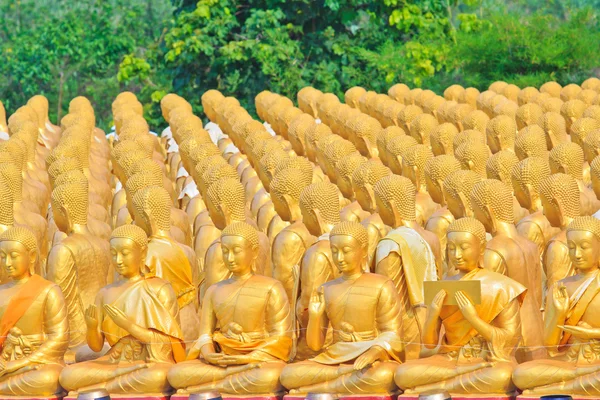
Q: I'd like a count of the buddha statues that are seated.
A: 6